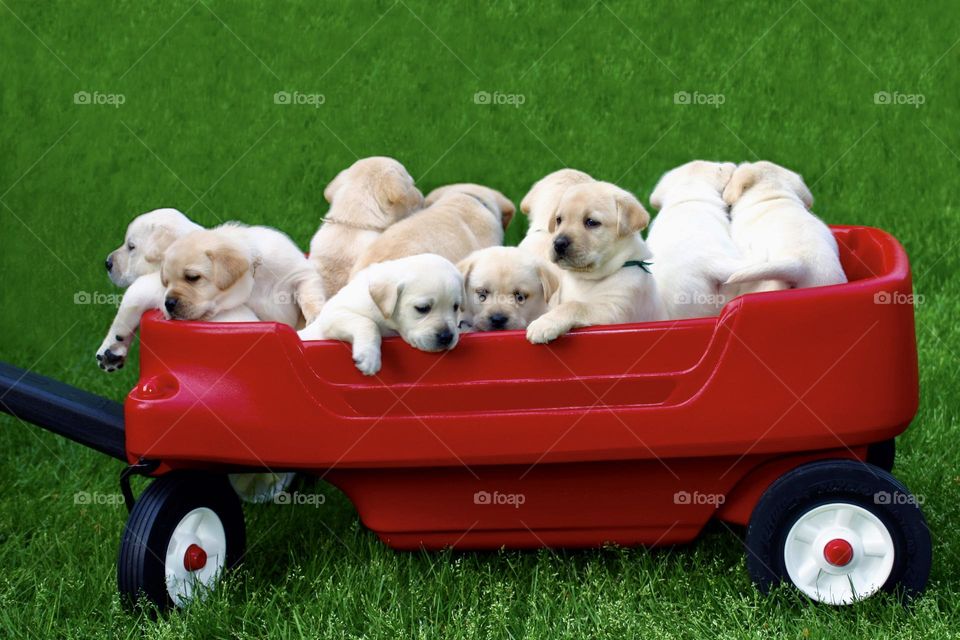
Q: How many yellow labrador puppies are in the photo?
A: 10